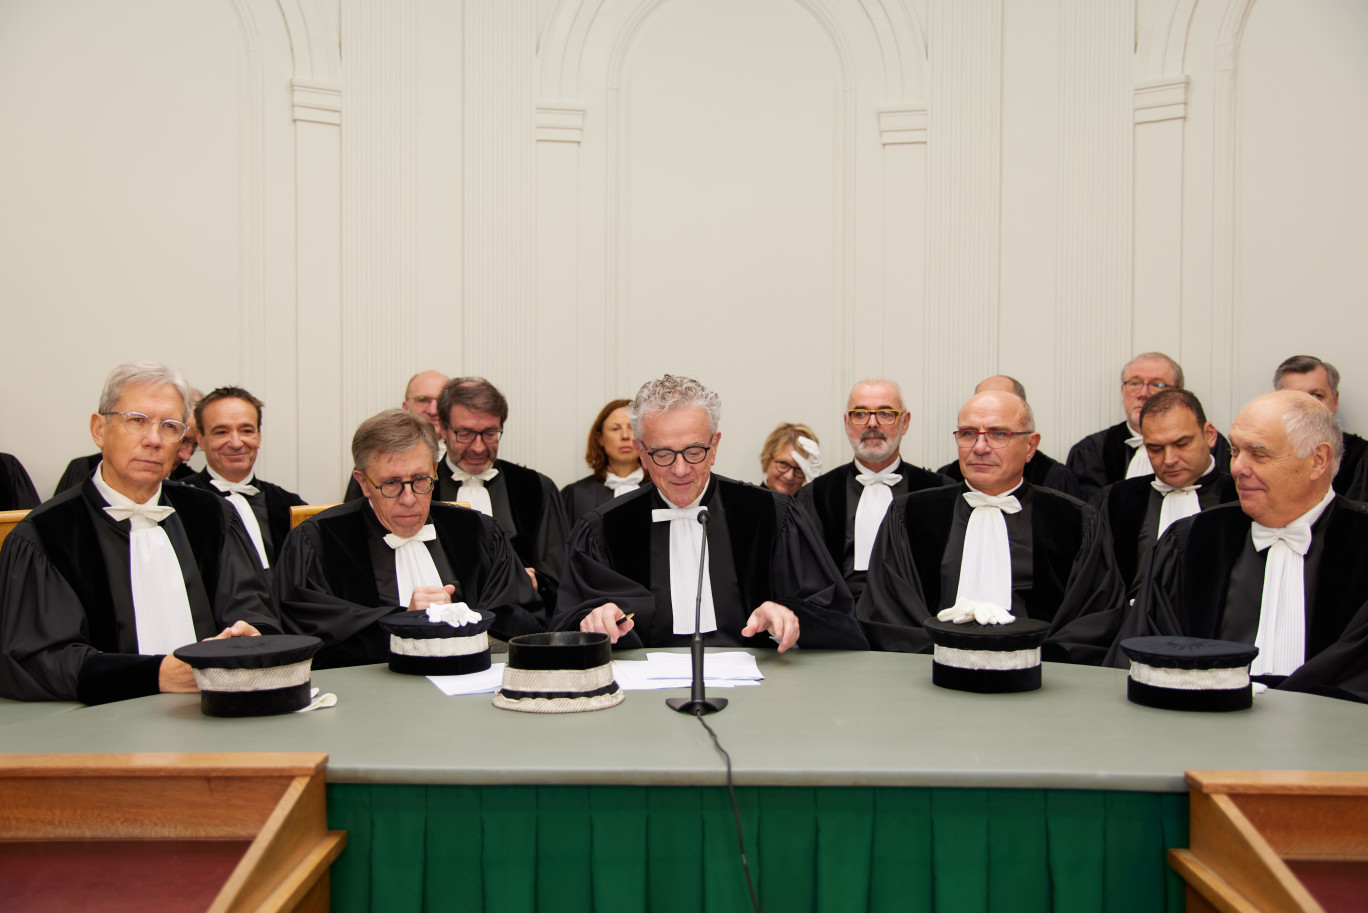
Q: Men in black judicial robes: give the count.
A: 14